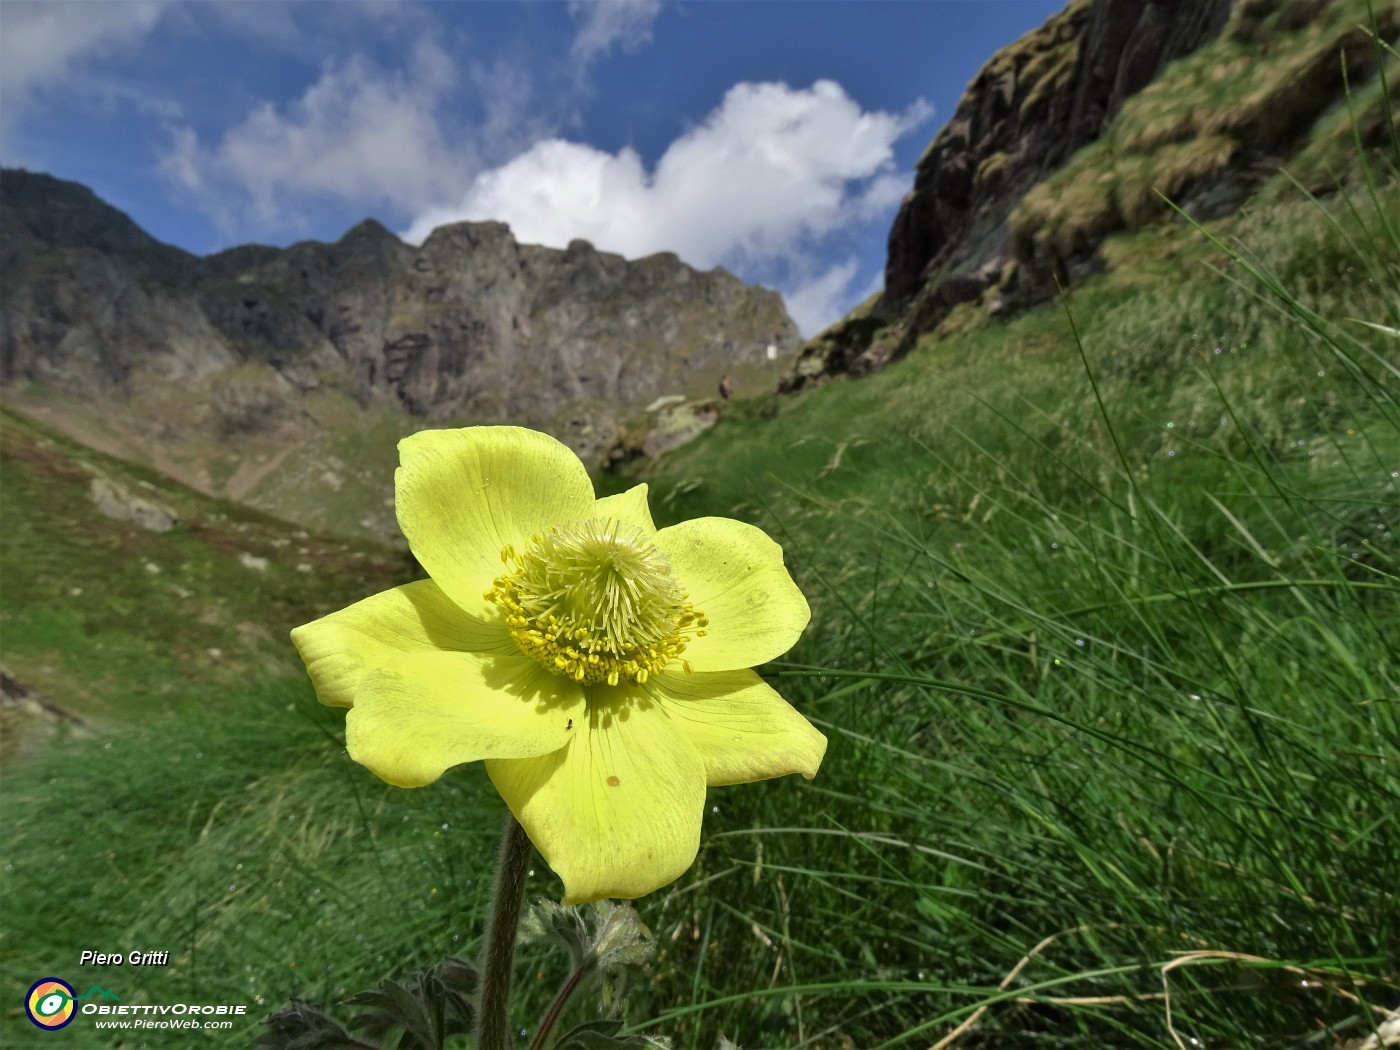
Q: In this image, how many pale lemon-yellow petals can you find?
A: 7